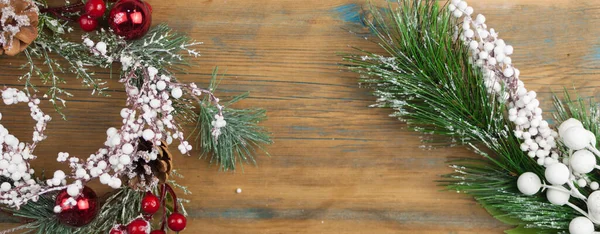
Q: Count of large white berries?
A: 9